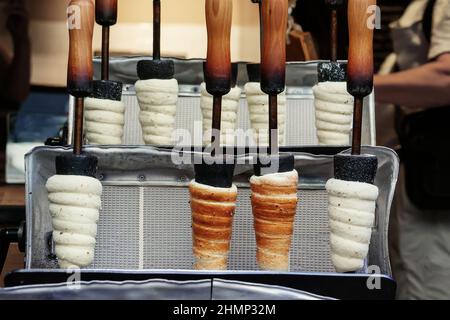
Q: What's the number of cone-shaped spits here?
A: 9